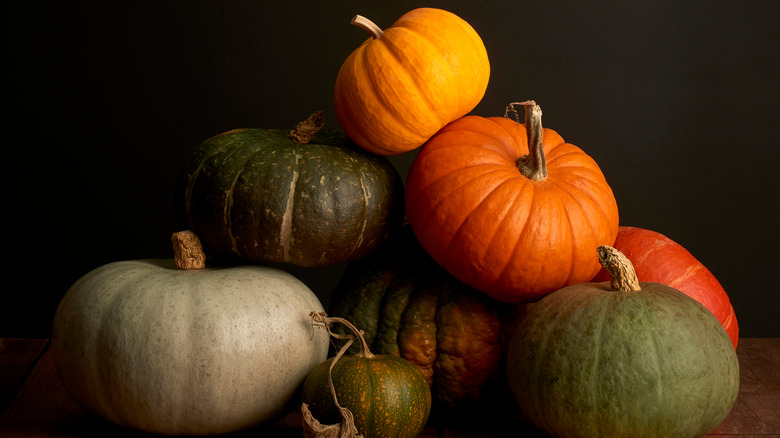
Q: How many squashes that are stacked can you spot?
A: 8